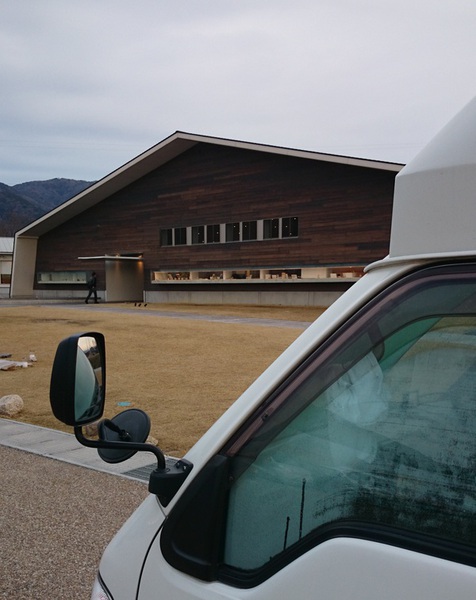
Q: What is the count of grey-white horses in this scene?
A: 0